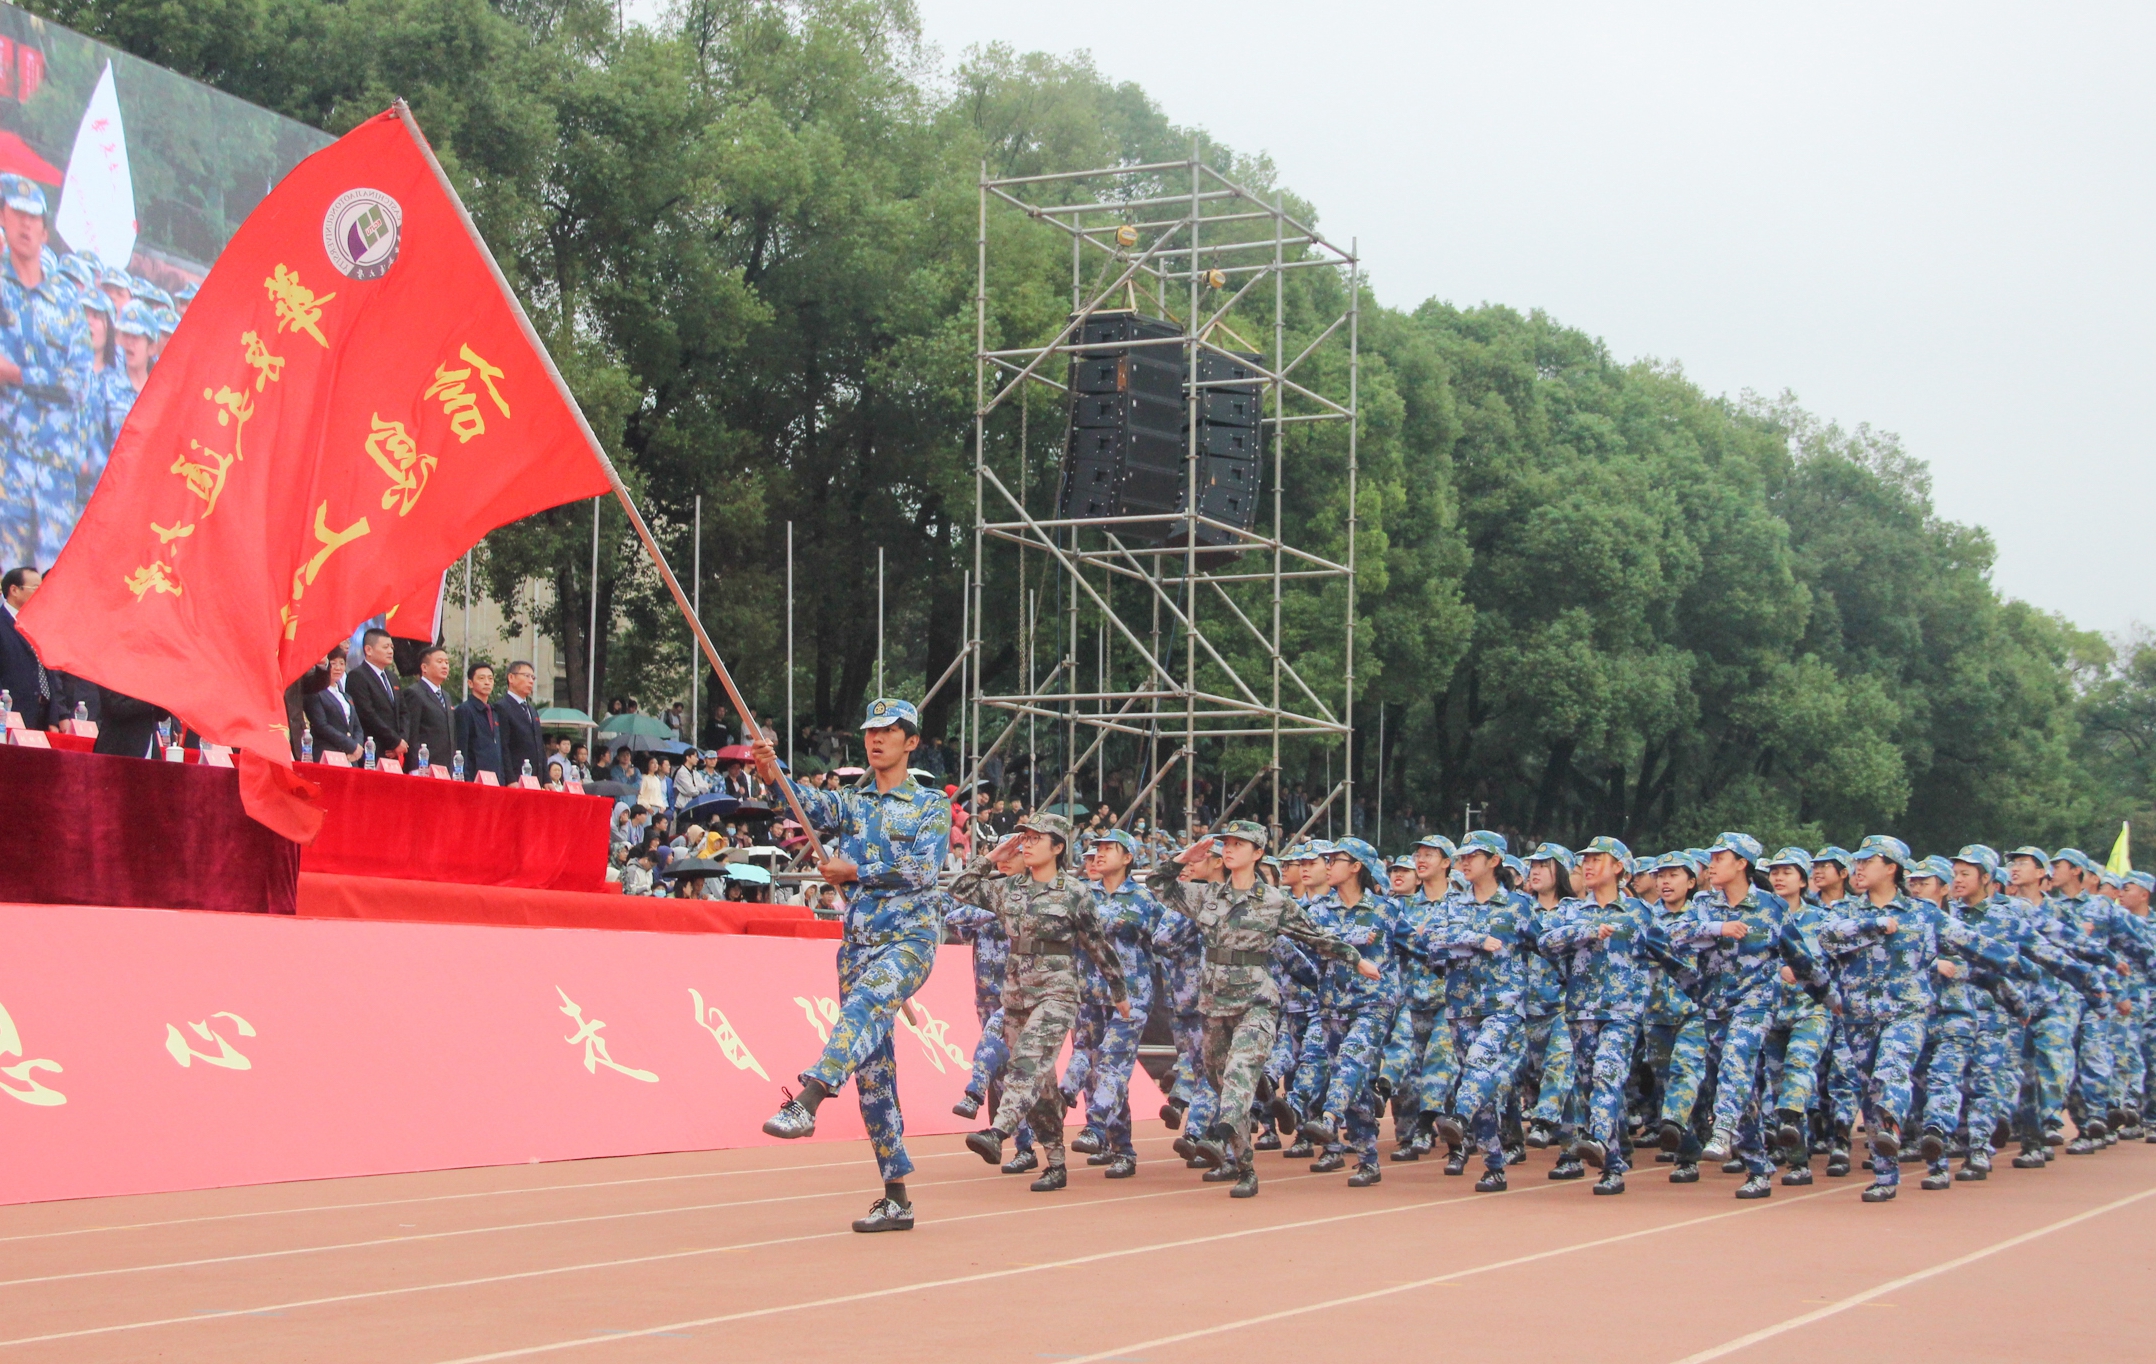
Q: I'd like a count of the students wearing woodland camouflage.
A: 2